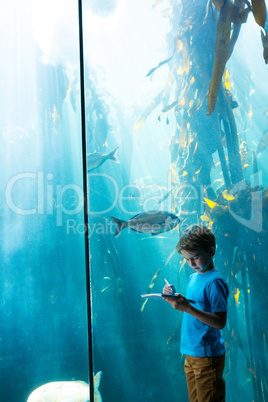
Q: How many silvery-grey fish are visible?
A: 2